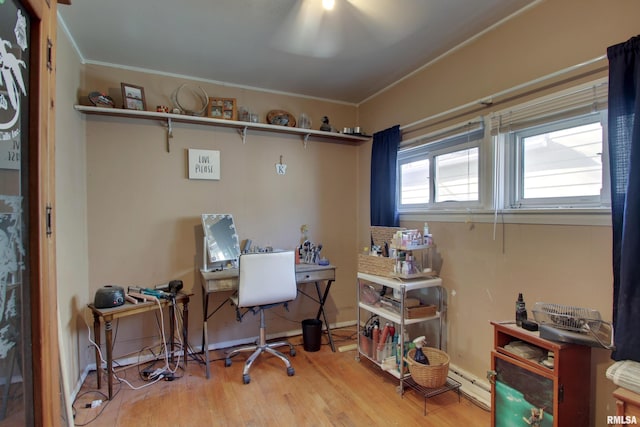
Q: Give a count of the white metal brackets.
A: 3